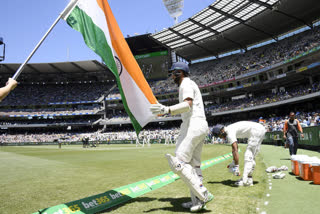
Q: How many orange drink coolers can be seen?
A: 3